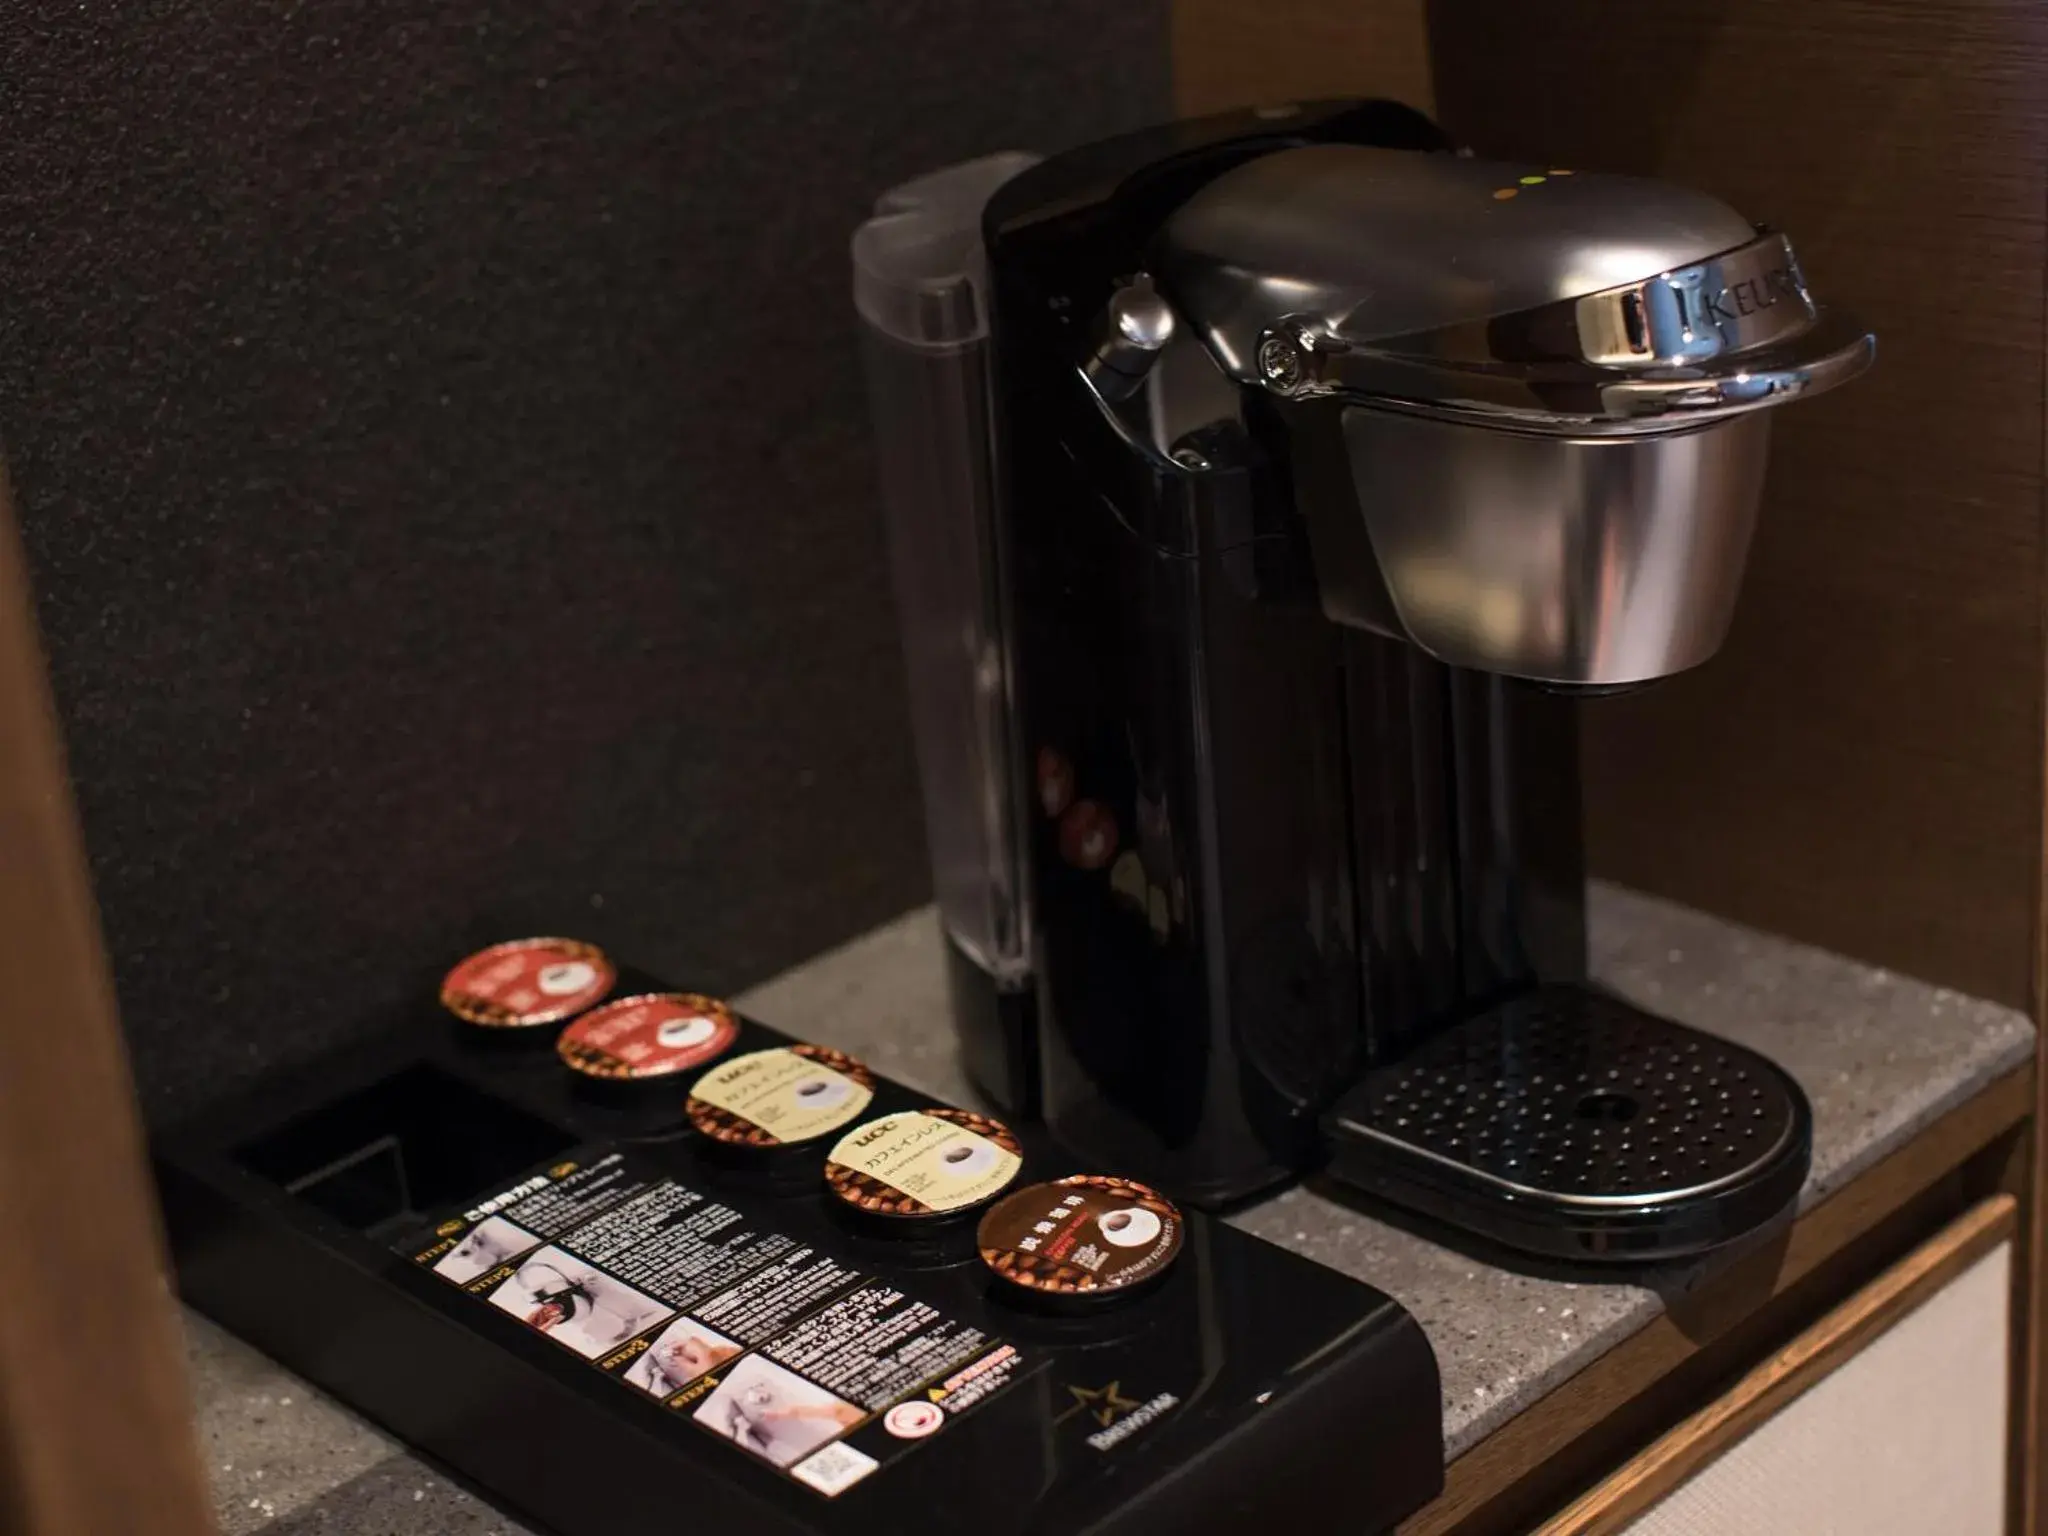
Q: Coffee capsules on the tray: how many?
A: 5